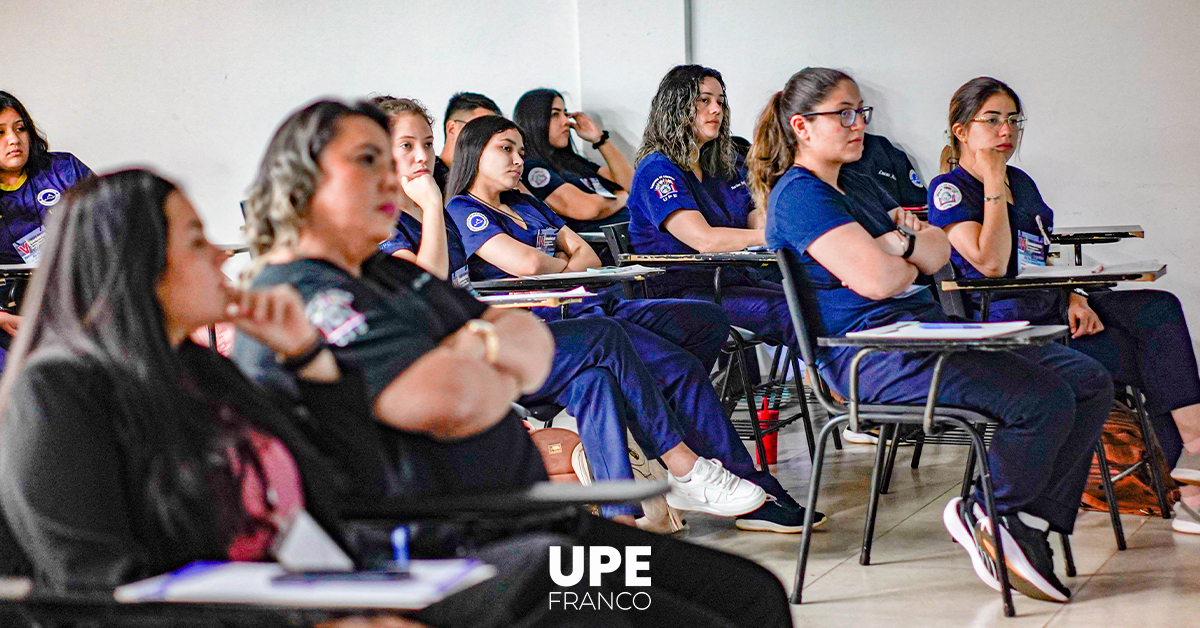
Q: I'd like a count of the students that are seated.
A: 11